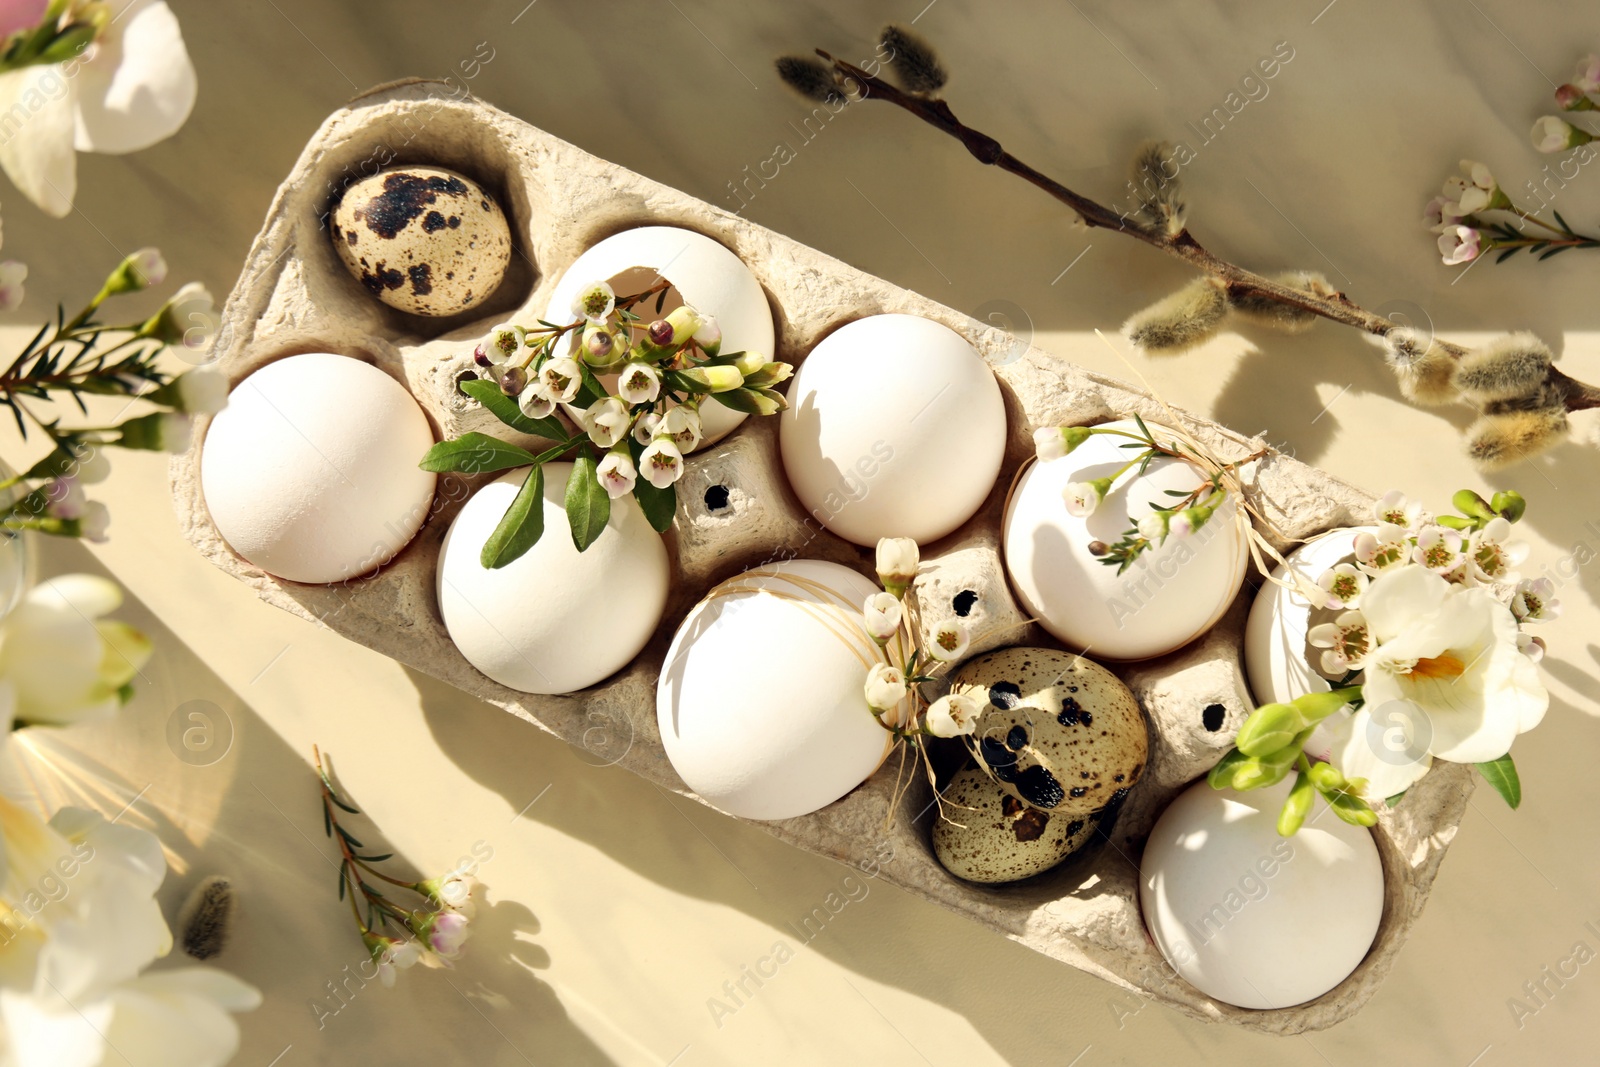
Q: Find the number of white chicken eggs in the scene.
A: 8